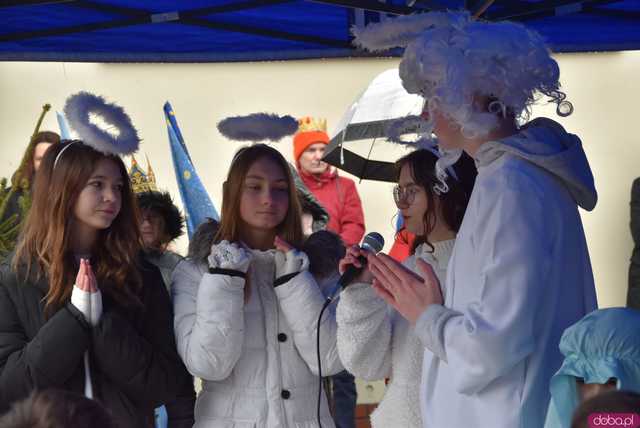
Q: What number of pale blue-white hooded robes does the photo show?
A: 1